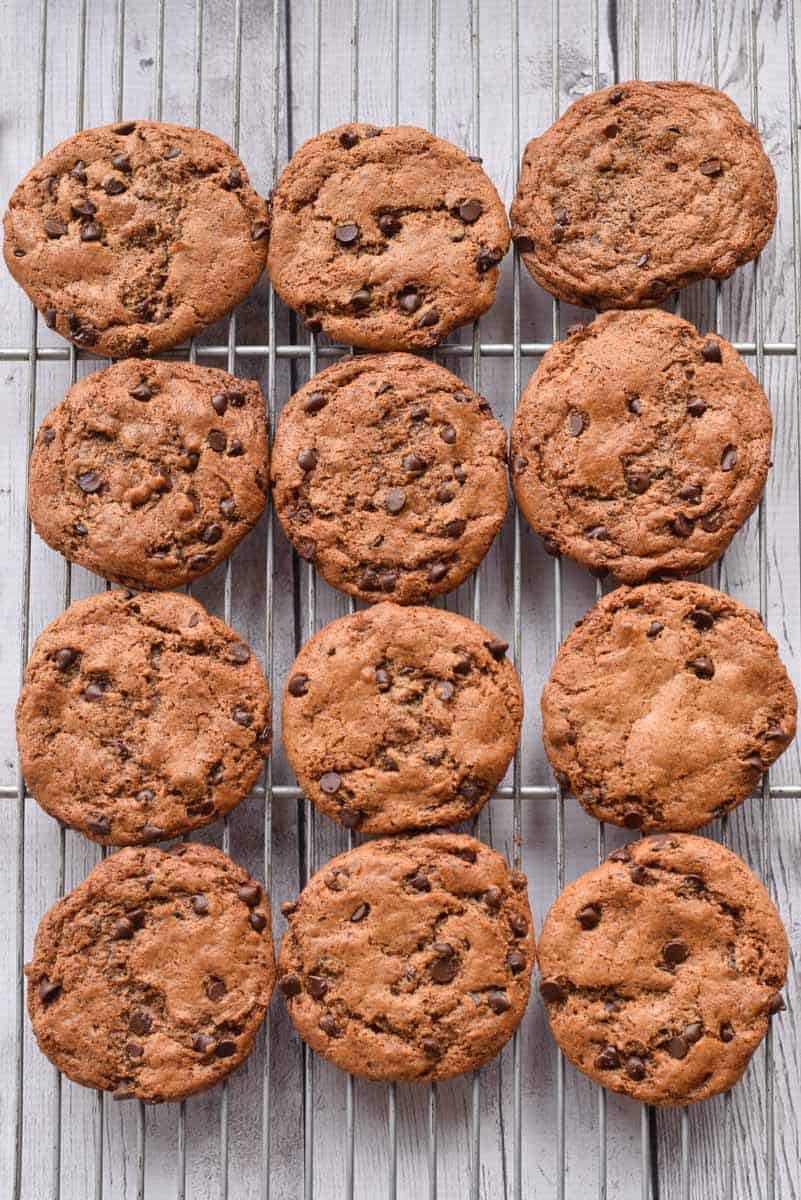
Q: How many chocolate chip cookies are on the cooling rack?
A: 12